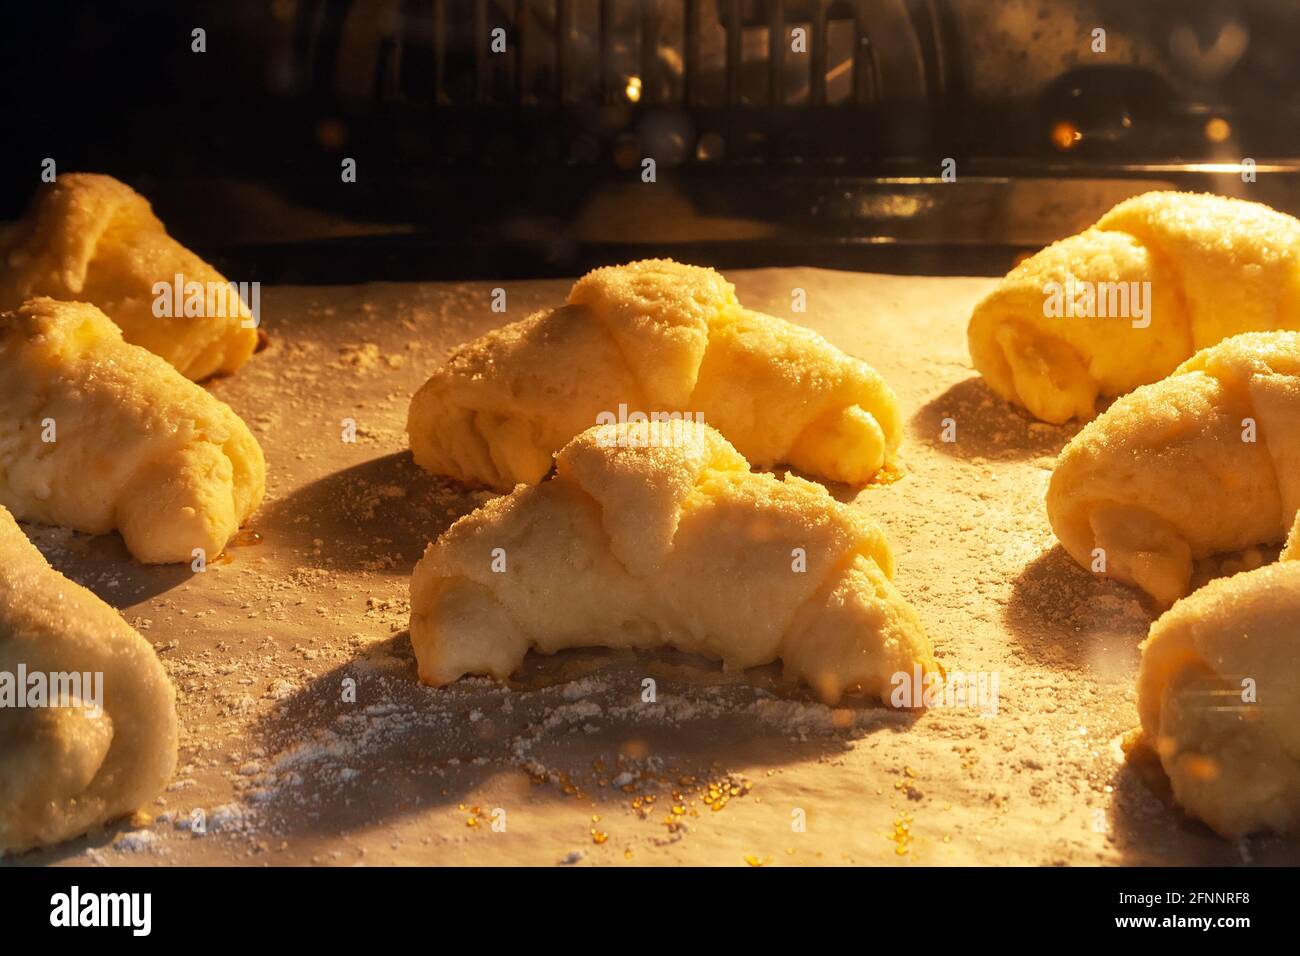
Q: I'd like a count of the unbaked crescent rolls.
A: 8